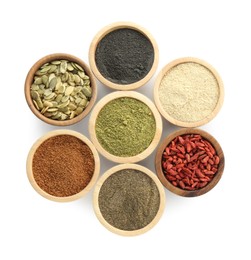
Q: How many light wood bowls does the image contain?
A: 5